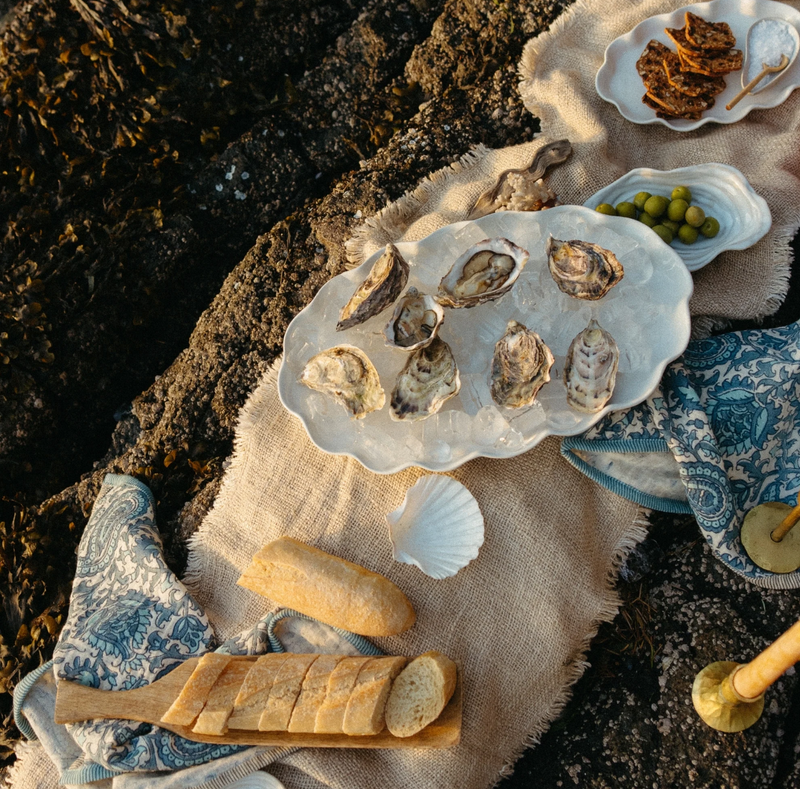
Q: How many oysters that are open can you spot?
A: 2